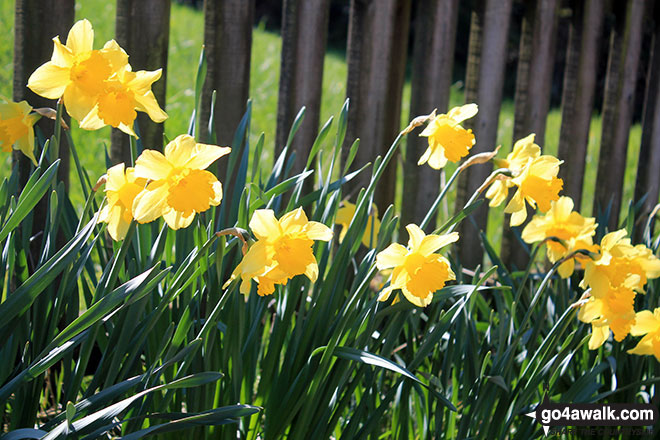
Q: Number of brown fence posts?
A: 11